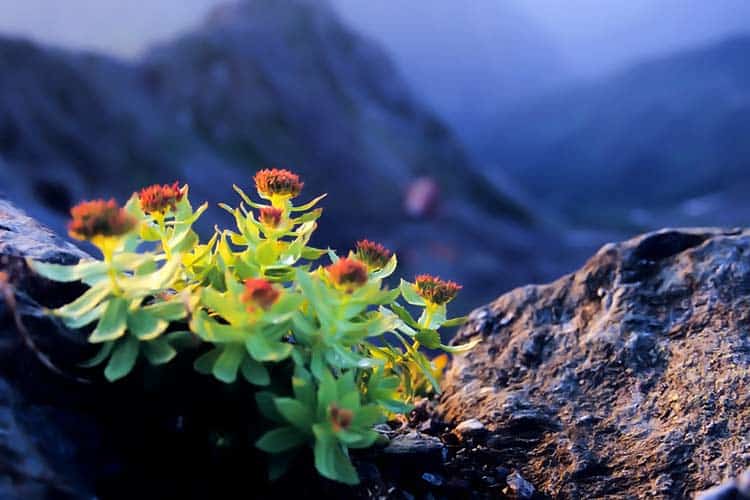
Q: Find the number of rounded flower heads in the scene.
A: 9